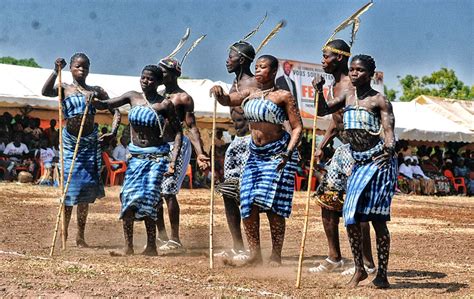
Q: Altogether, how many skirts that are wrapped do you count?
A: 4